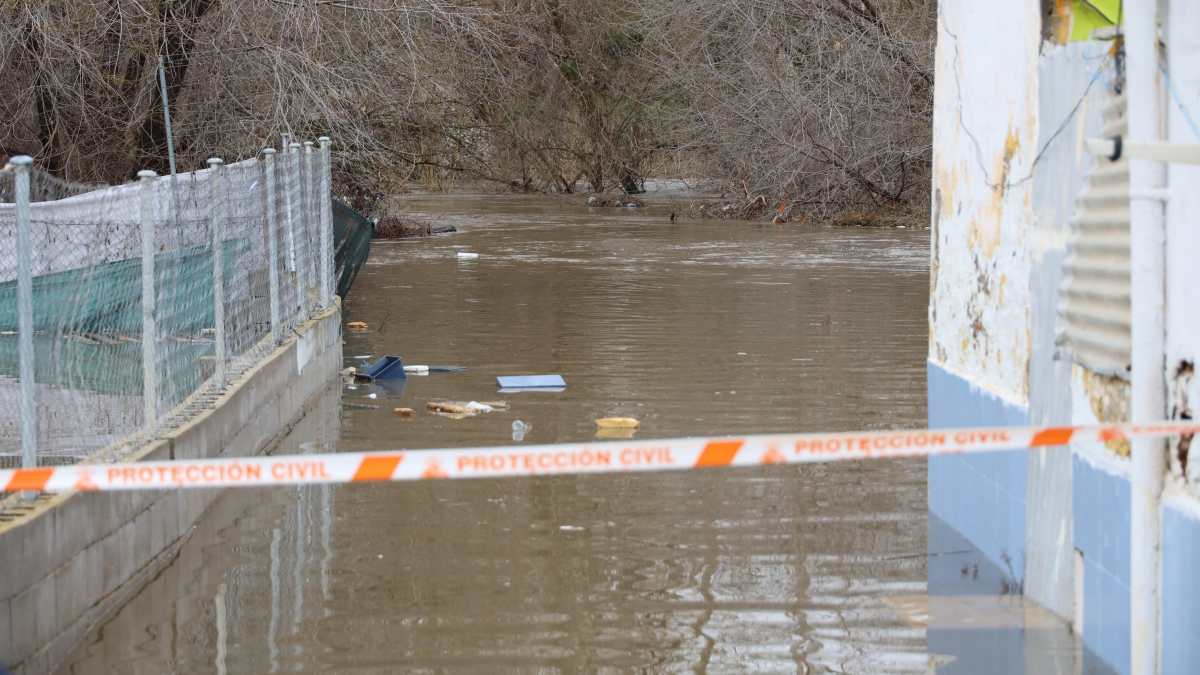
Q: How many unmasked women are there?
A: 0